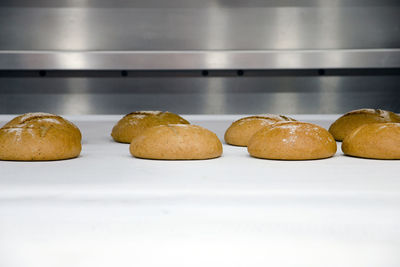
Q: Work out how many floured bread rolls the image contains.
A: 7